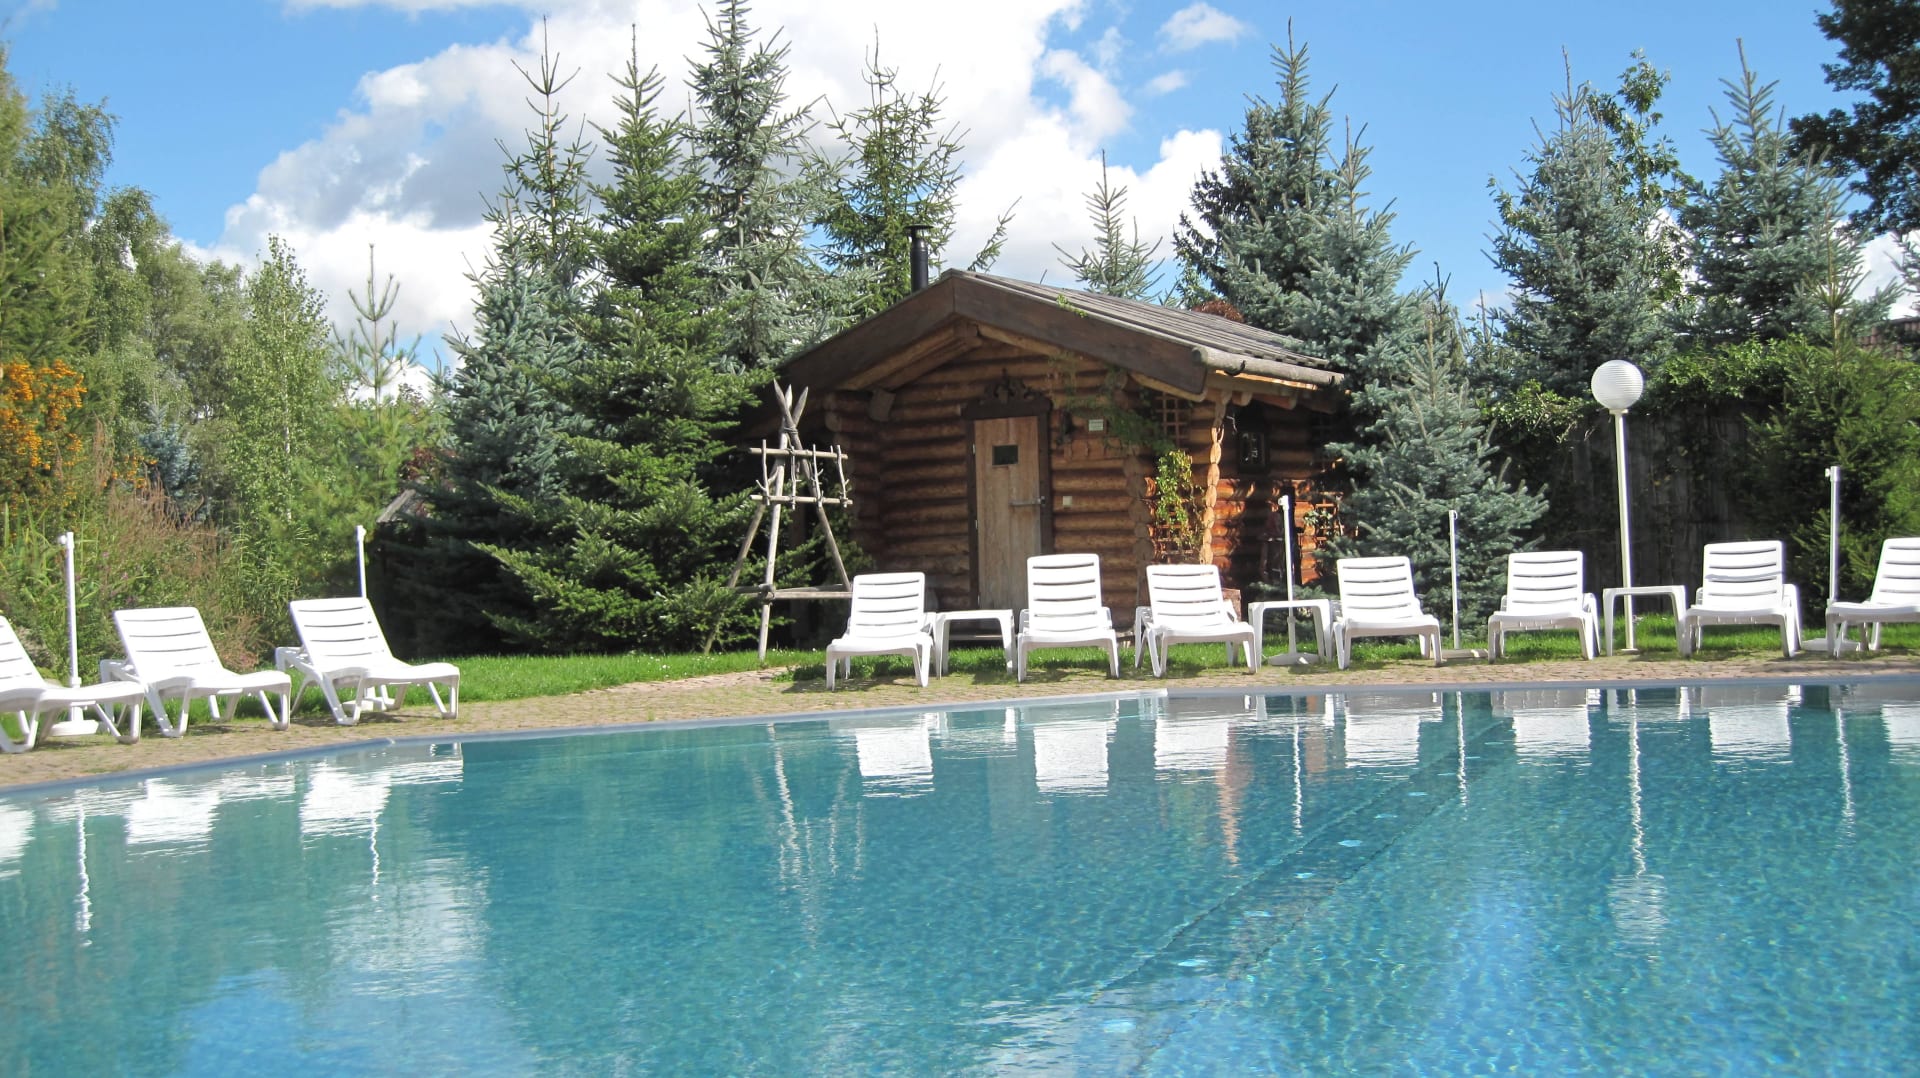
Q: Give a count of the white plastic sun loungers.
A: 10